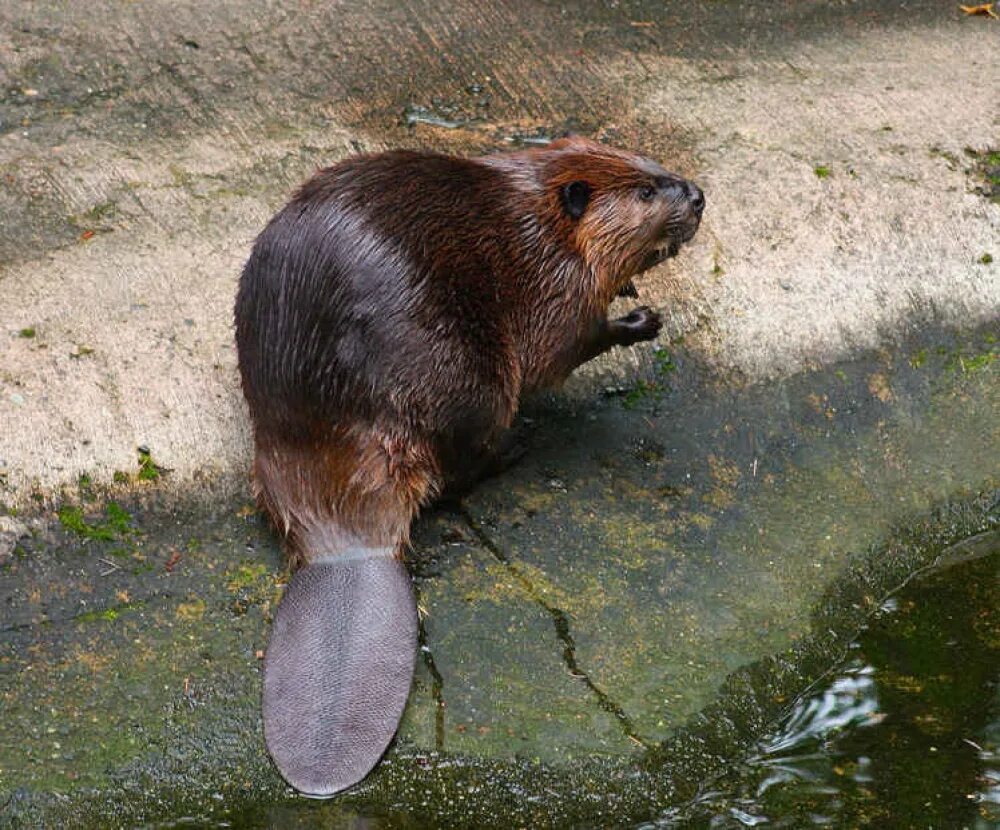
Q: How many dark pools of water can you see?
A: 1